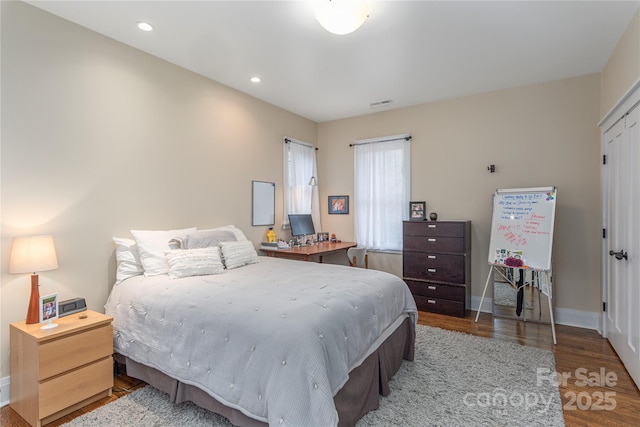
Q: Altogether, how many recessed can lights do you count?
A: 2